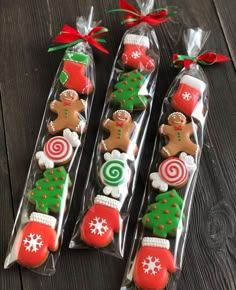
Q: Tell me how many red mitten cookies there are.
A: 3